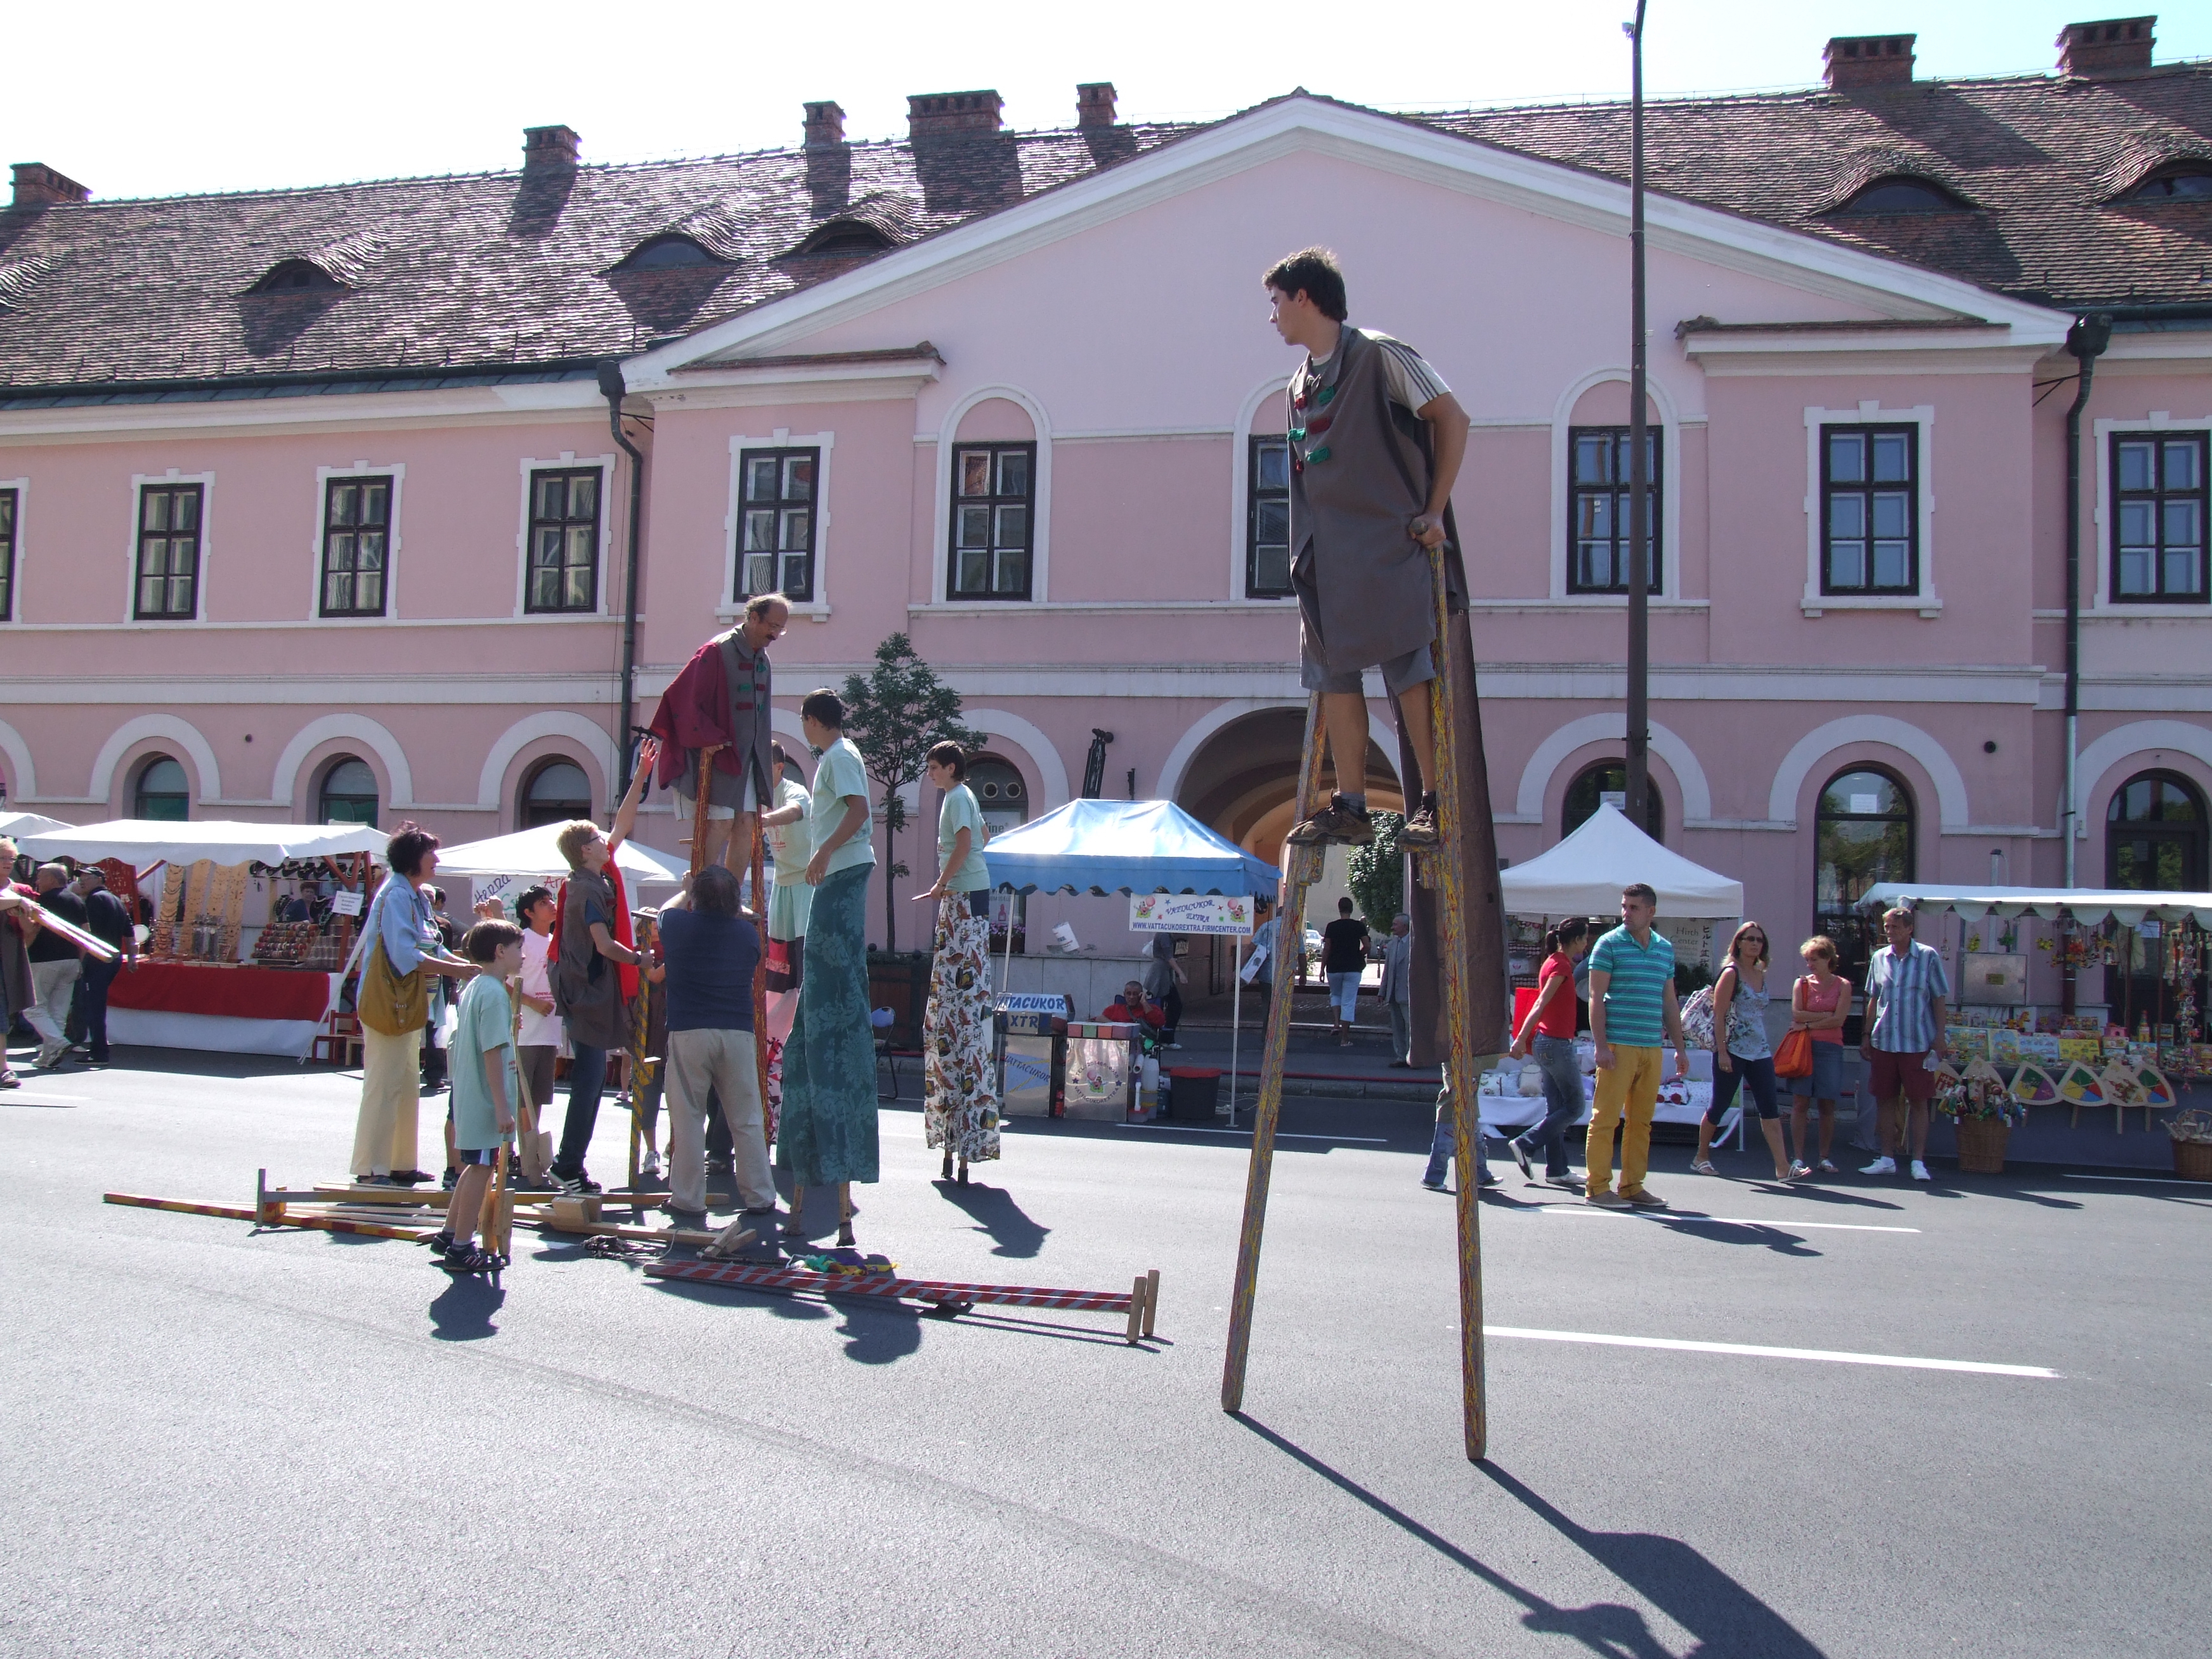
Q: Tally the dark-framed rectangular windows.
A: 10